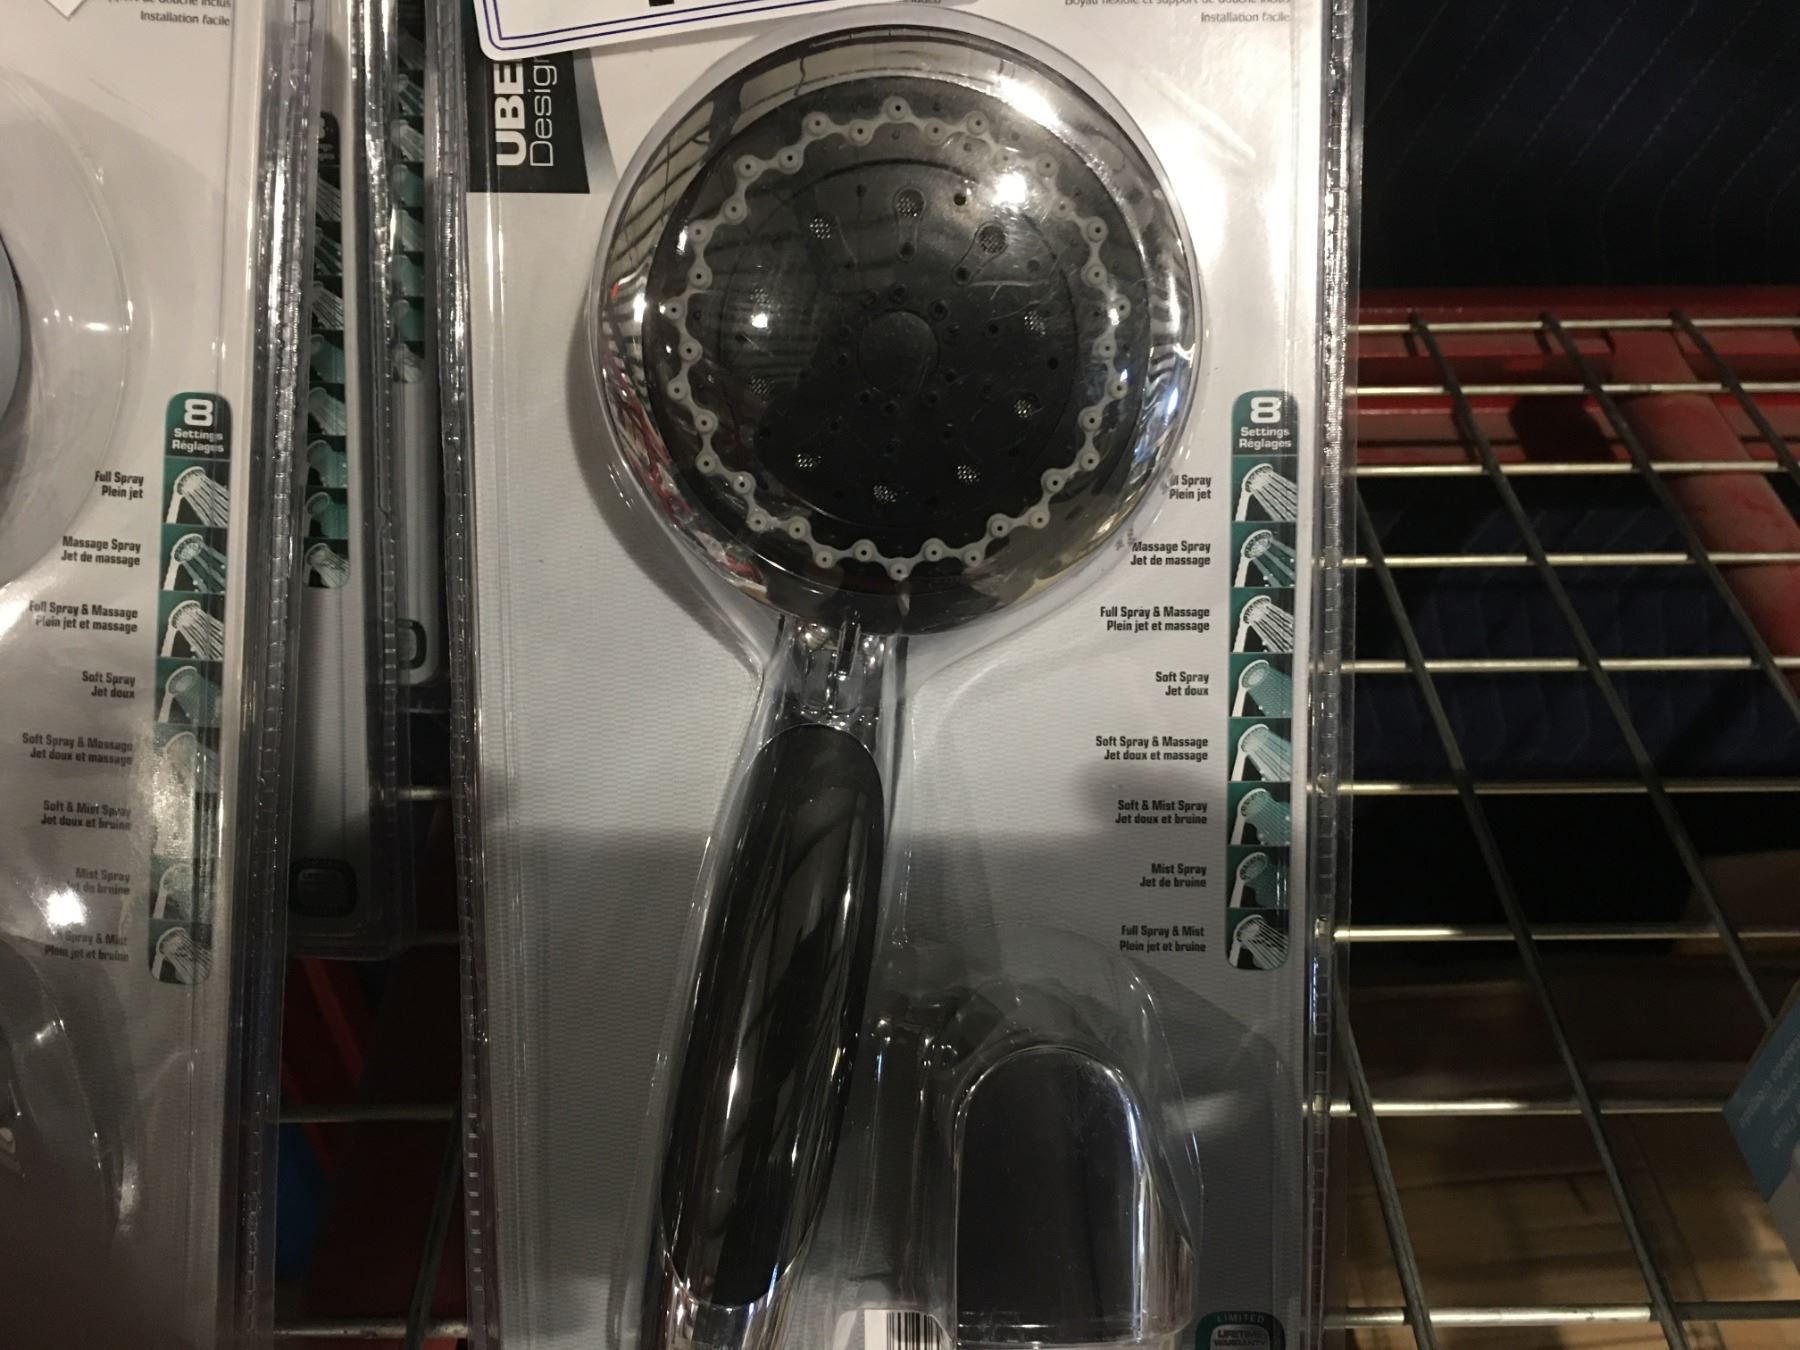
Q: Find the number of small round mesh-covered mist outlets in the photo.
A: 10